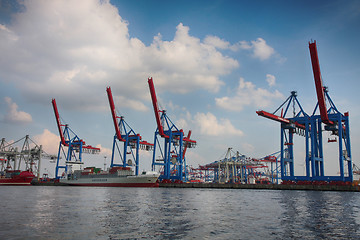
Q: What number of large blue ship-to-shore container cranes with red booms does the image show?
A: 5